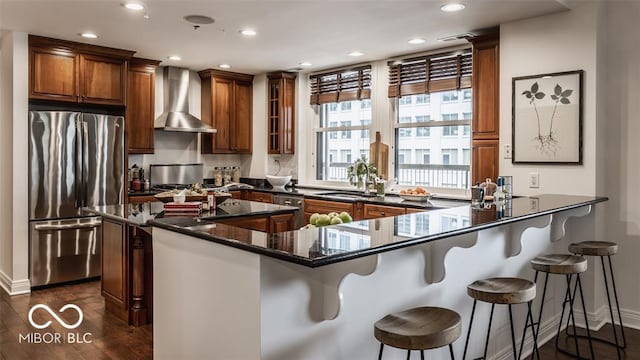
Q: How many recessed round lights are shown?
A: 9